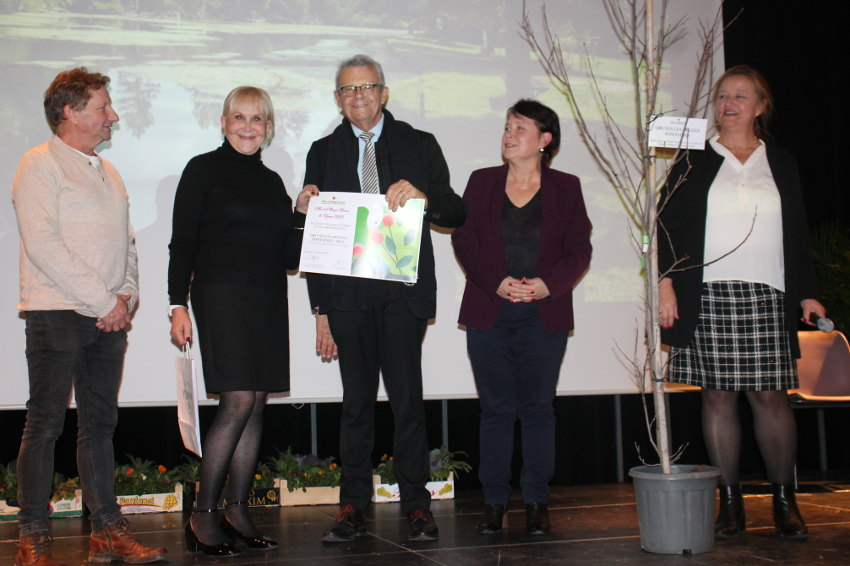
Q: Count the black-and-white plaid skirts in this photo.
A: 1